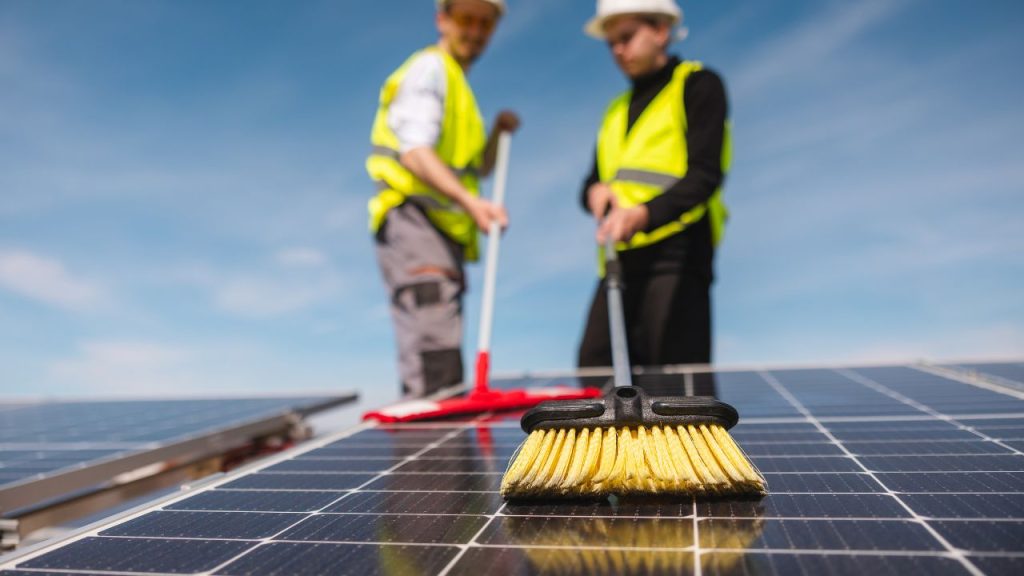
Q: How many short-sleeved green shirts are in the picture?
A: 0